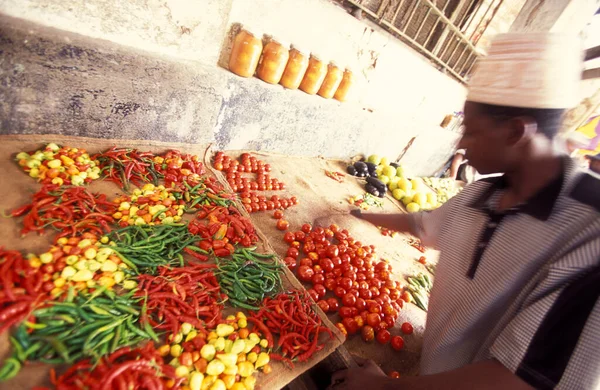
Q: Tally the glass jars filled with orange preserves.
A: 6